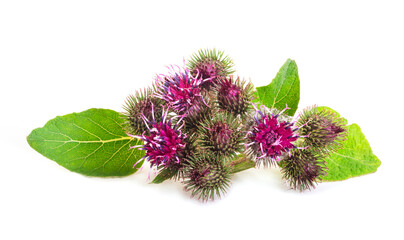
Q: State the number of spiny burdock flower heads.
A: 10